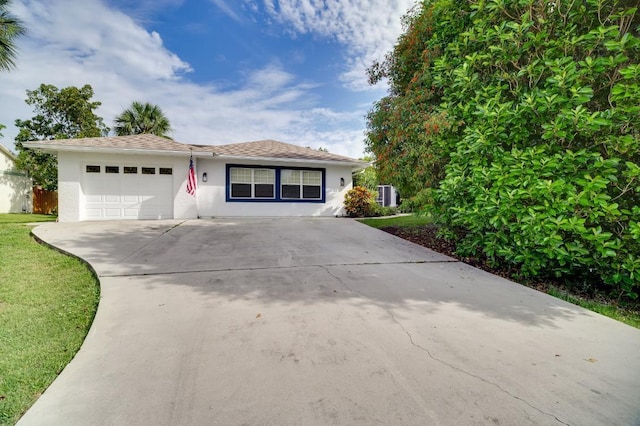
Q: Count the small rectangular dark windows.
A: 5